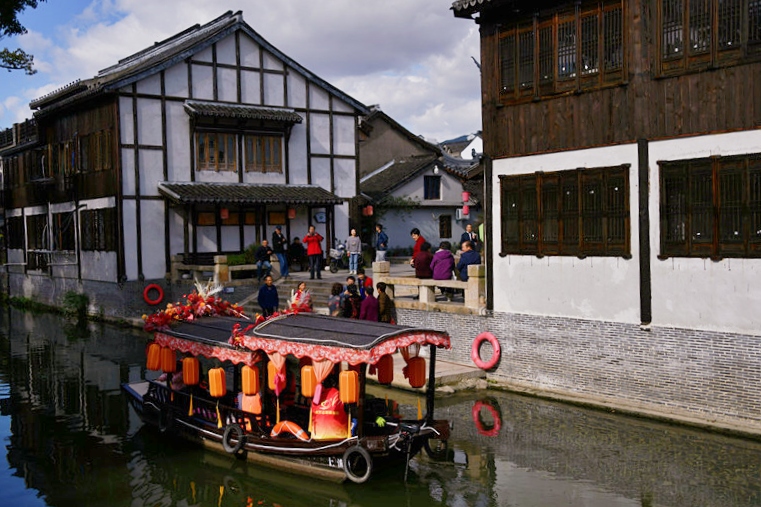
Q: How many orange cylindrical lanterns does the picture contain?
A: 10